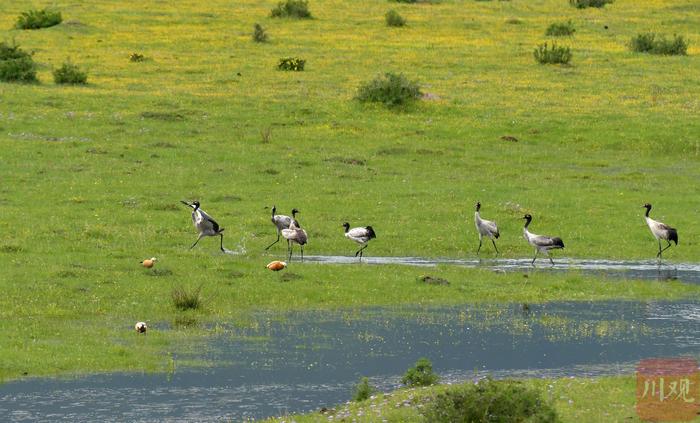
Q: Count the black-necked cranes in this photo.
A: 7